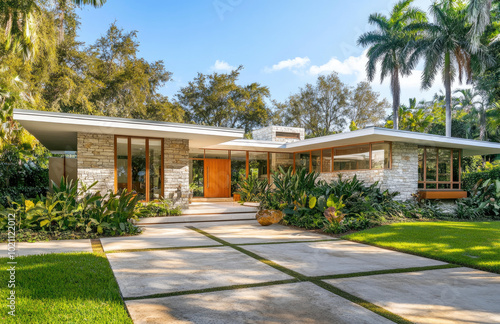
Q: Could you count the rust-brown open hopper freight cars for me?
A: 0